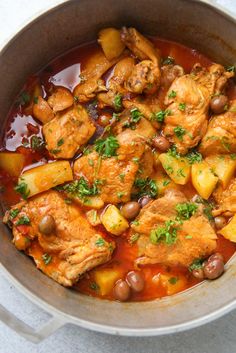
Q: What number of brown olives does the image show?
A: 11